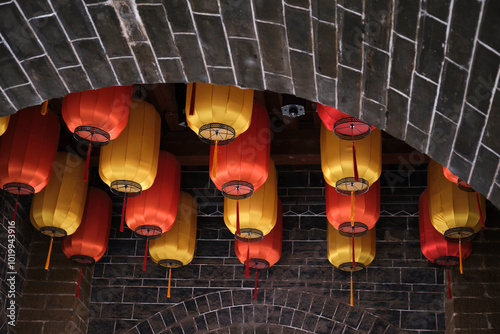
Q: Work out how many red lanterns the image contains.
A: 10